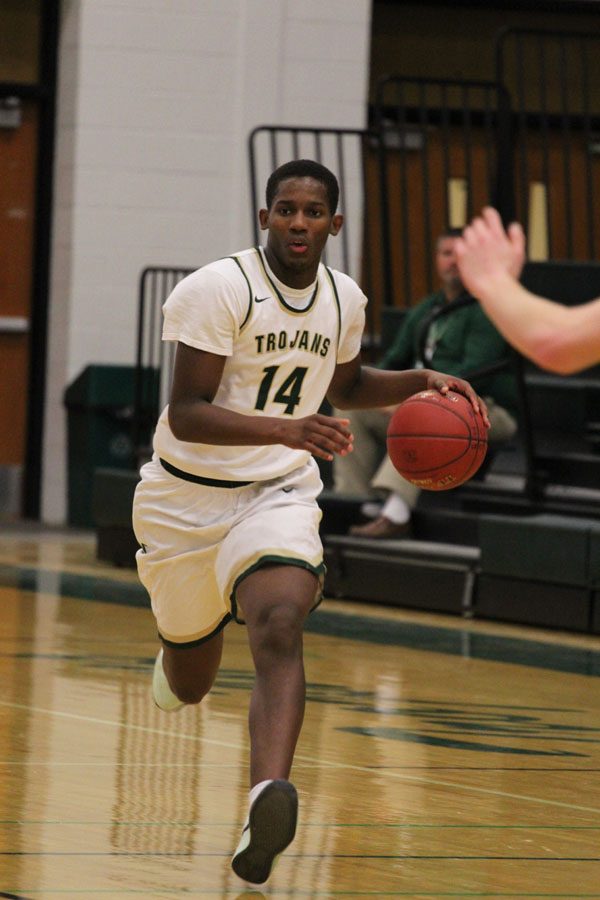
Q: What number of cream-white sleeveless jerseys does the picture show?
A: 1